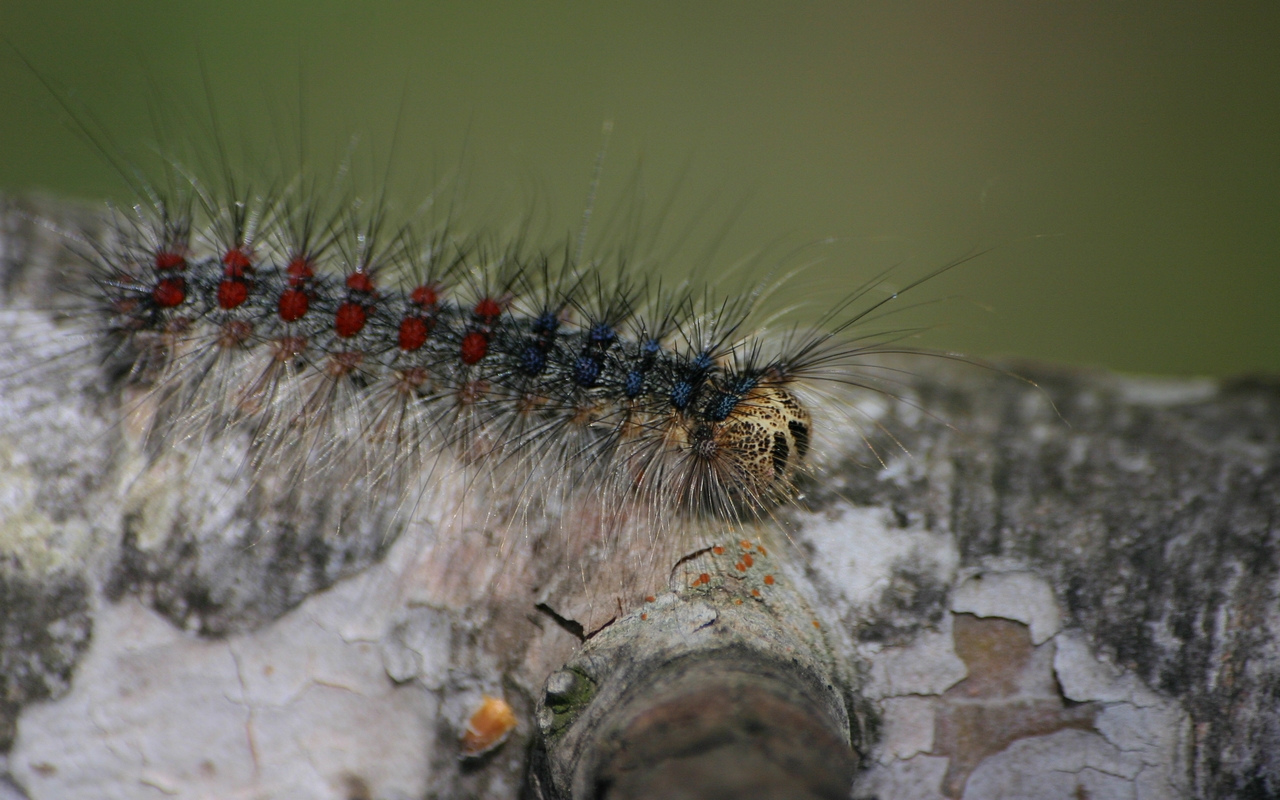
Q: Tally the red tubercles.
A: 12